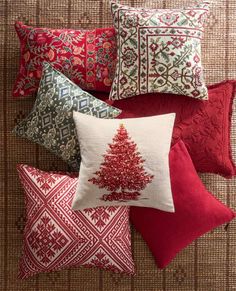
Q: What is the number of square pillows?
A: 5